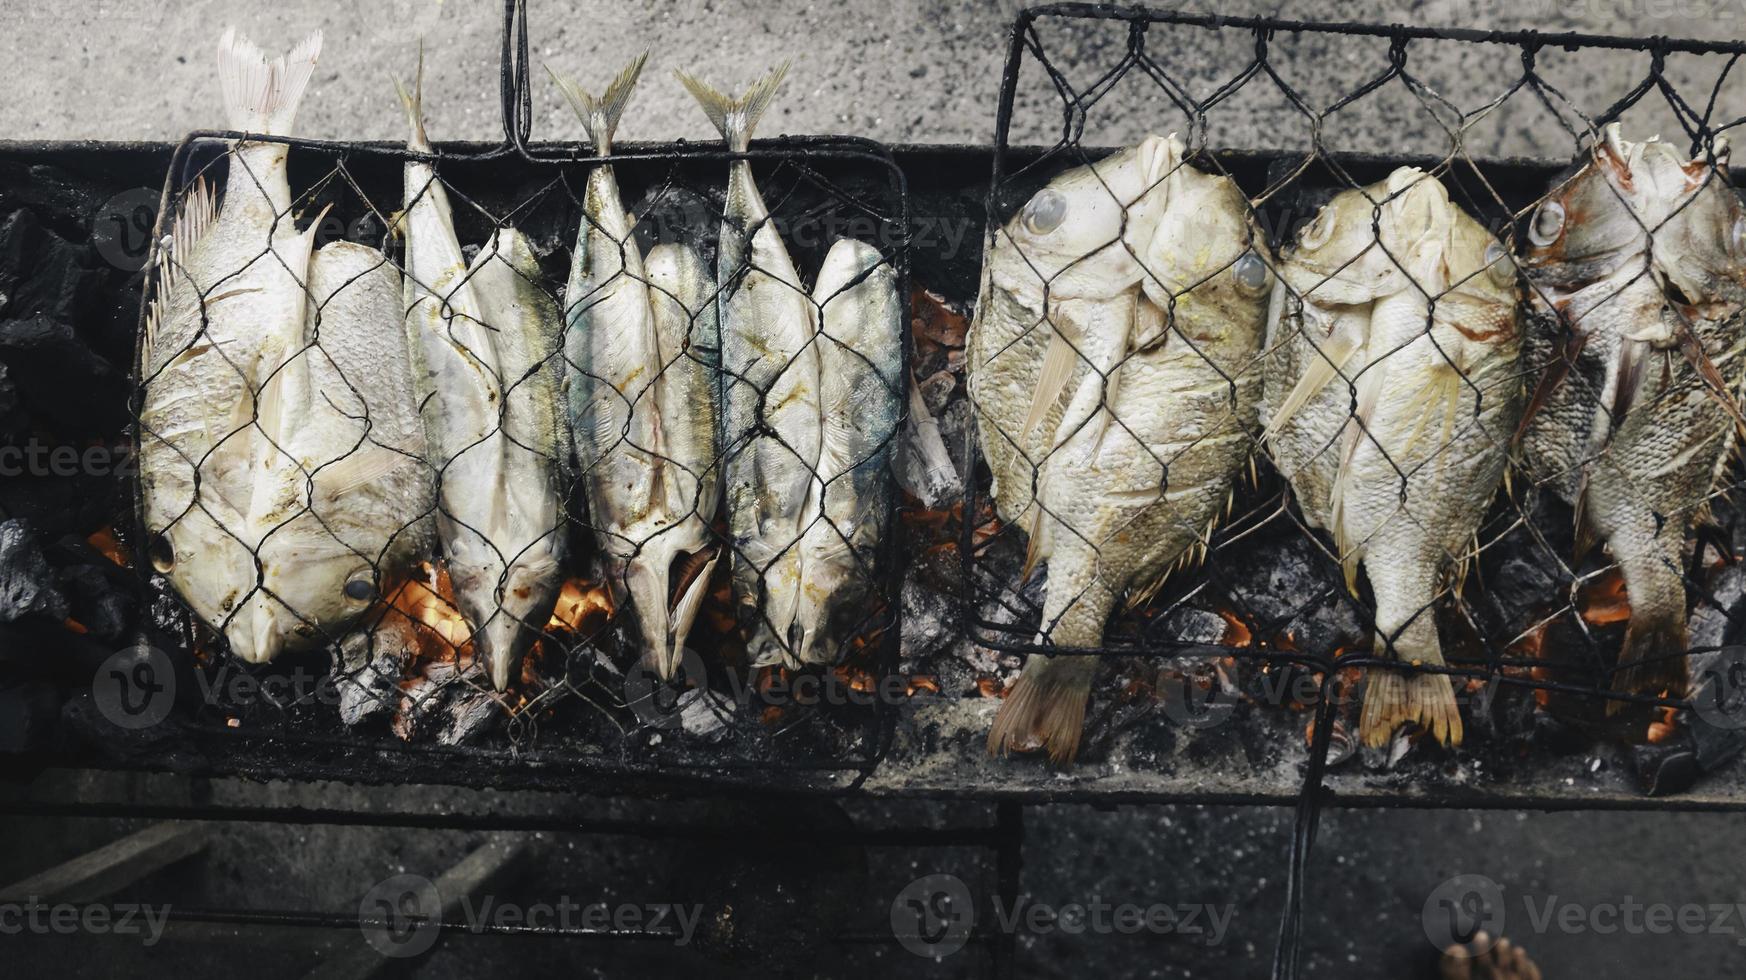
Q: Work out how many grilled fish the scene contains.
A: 7